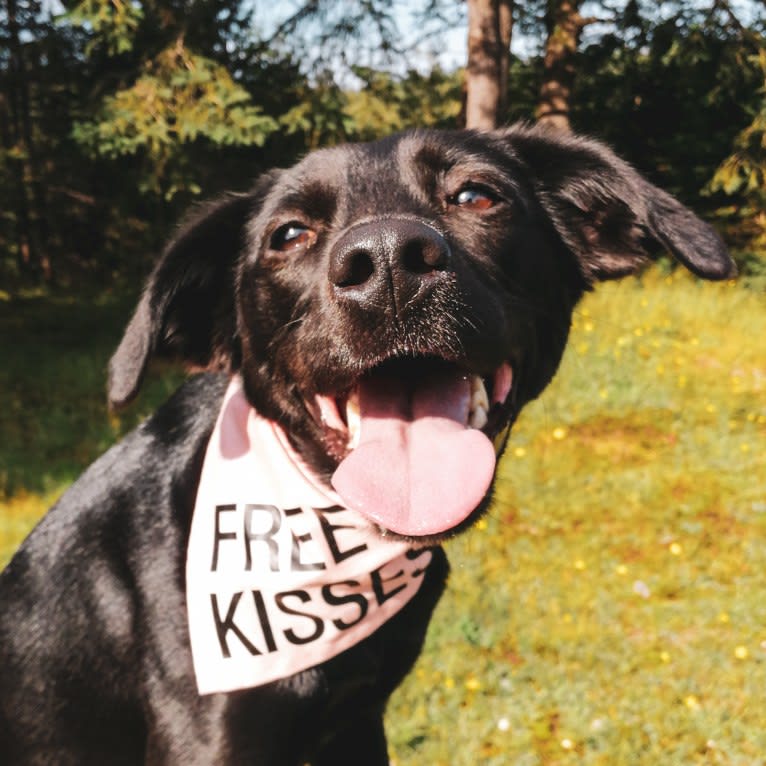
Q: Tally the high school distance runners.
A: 0